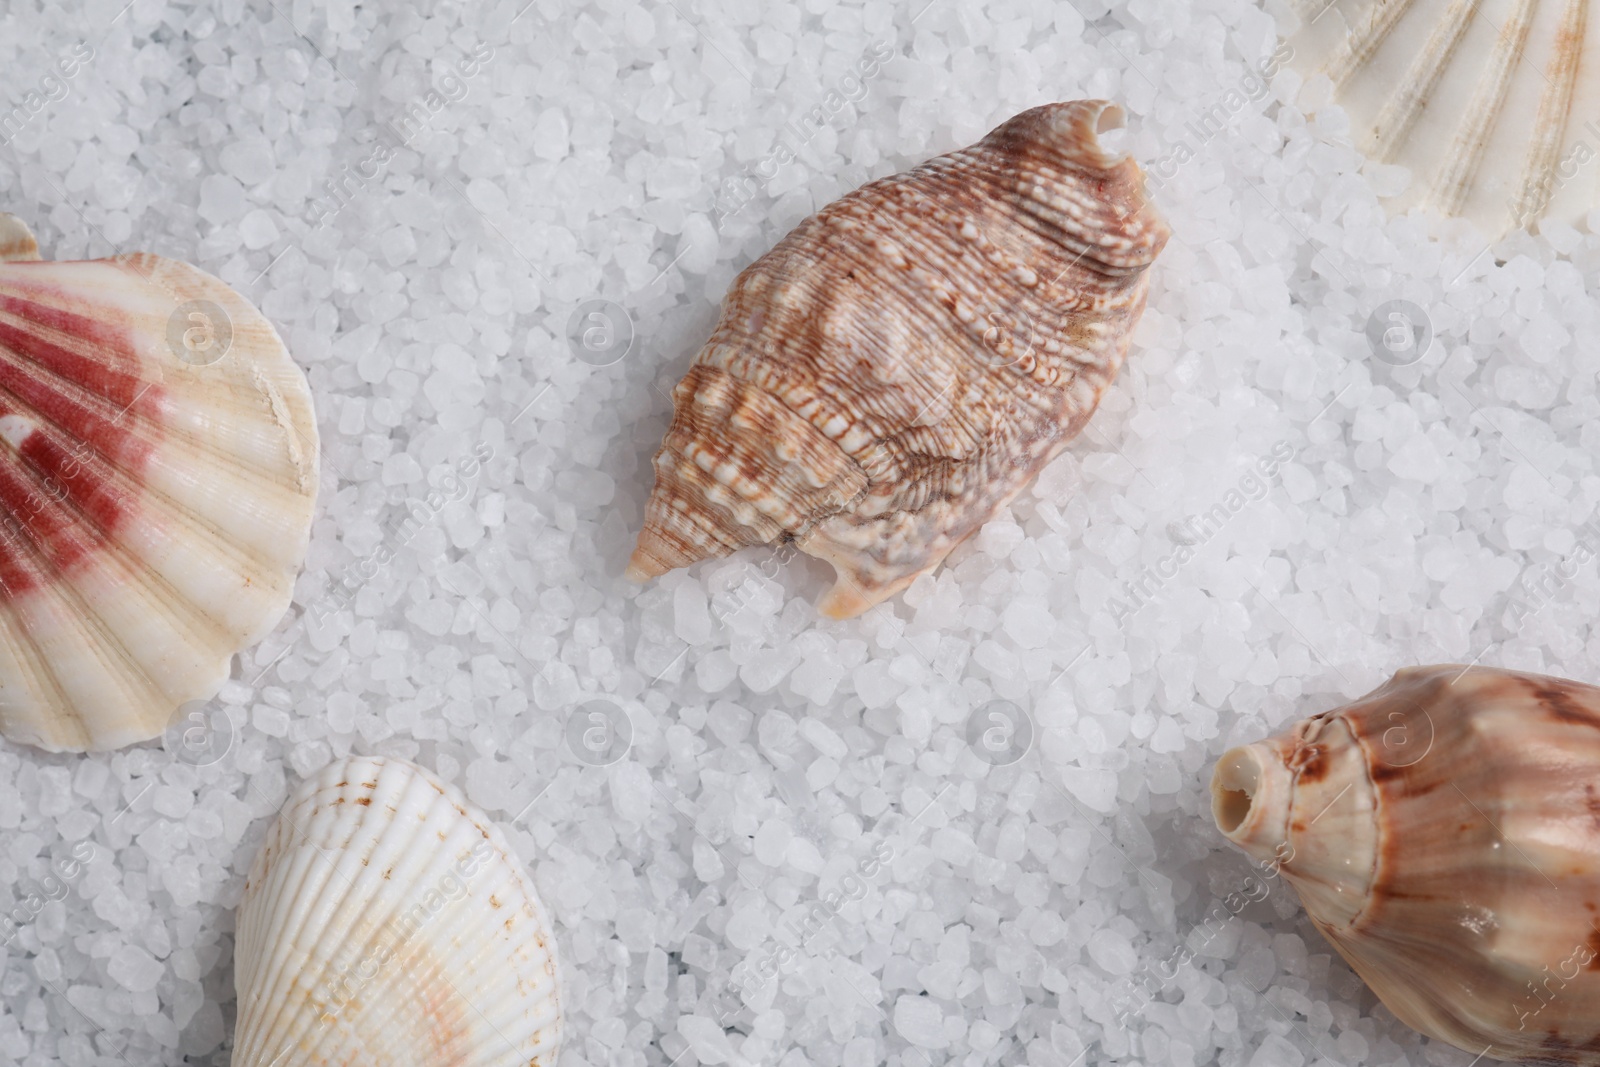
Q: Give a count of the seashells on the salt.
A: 5